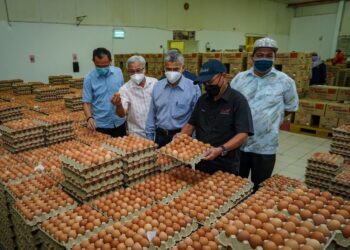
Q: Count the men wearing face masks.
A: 5